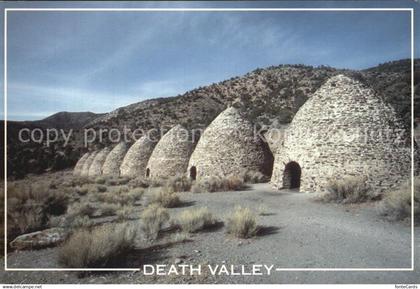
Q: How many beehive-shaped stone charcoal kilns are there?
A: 8